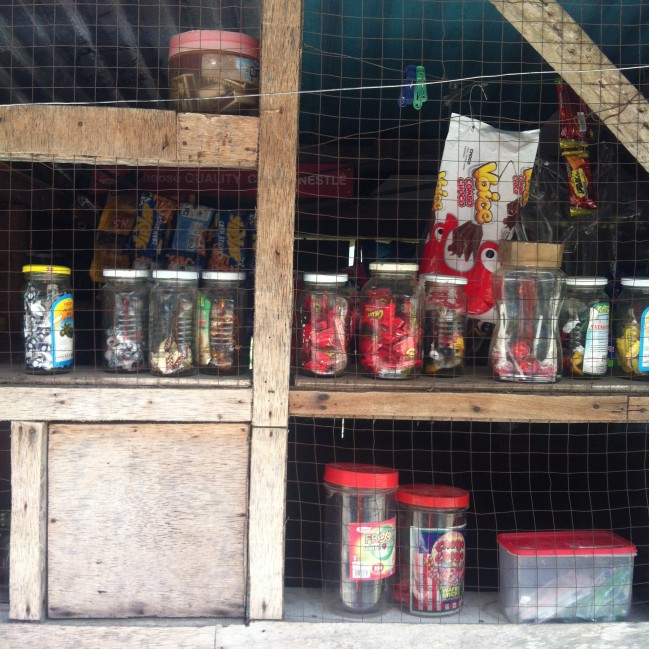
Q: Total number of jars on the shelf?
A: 13